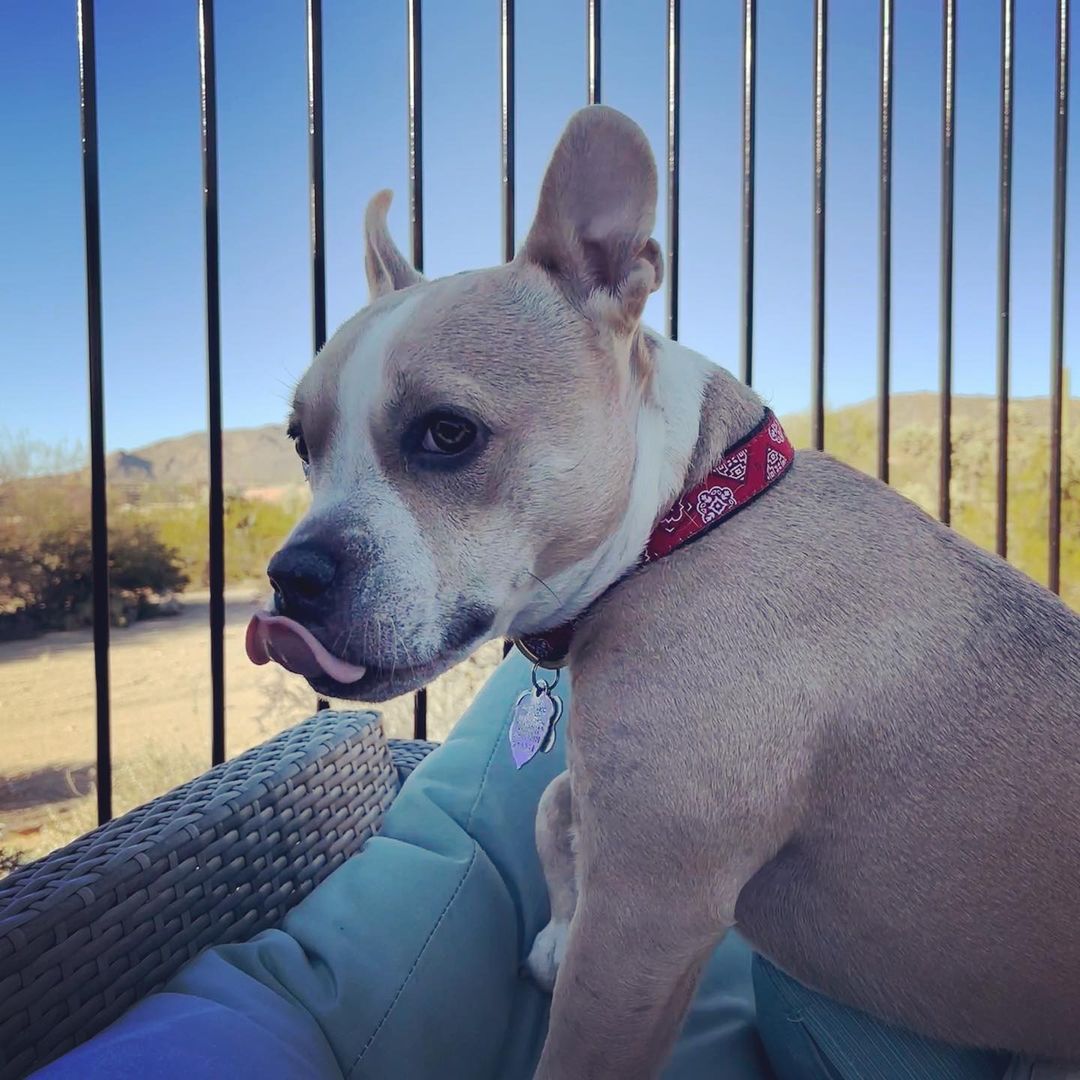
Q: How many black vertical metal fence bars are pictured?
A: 13